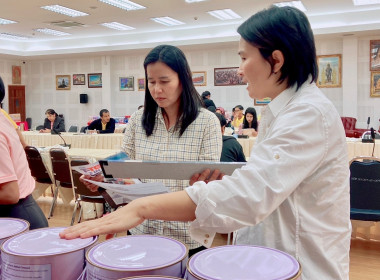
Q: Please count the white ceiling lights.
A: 11